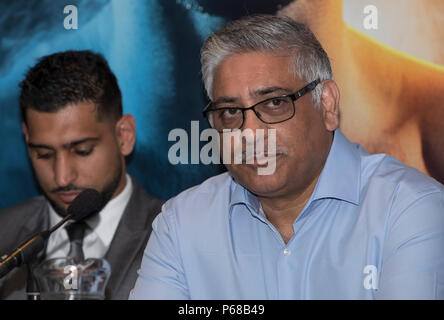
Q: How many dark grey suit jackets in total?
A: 1